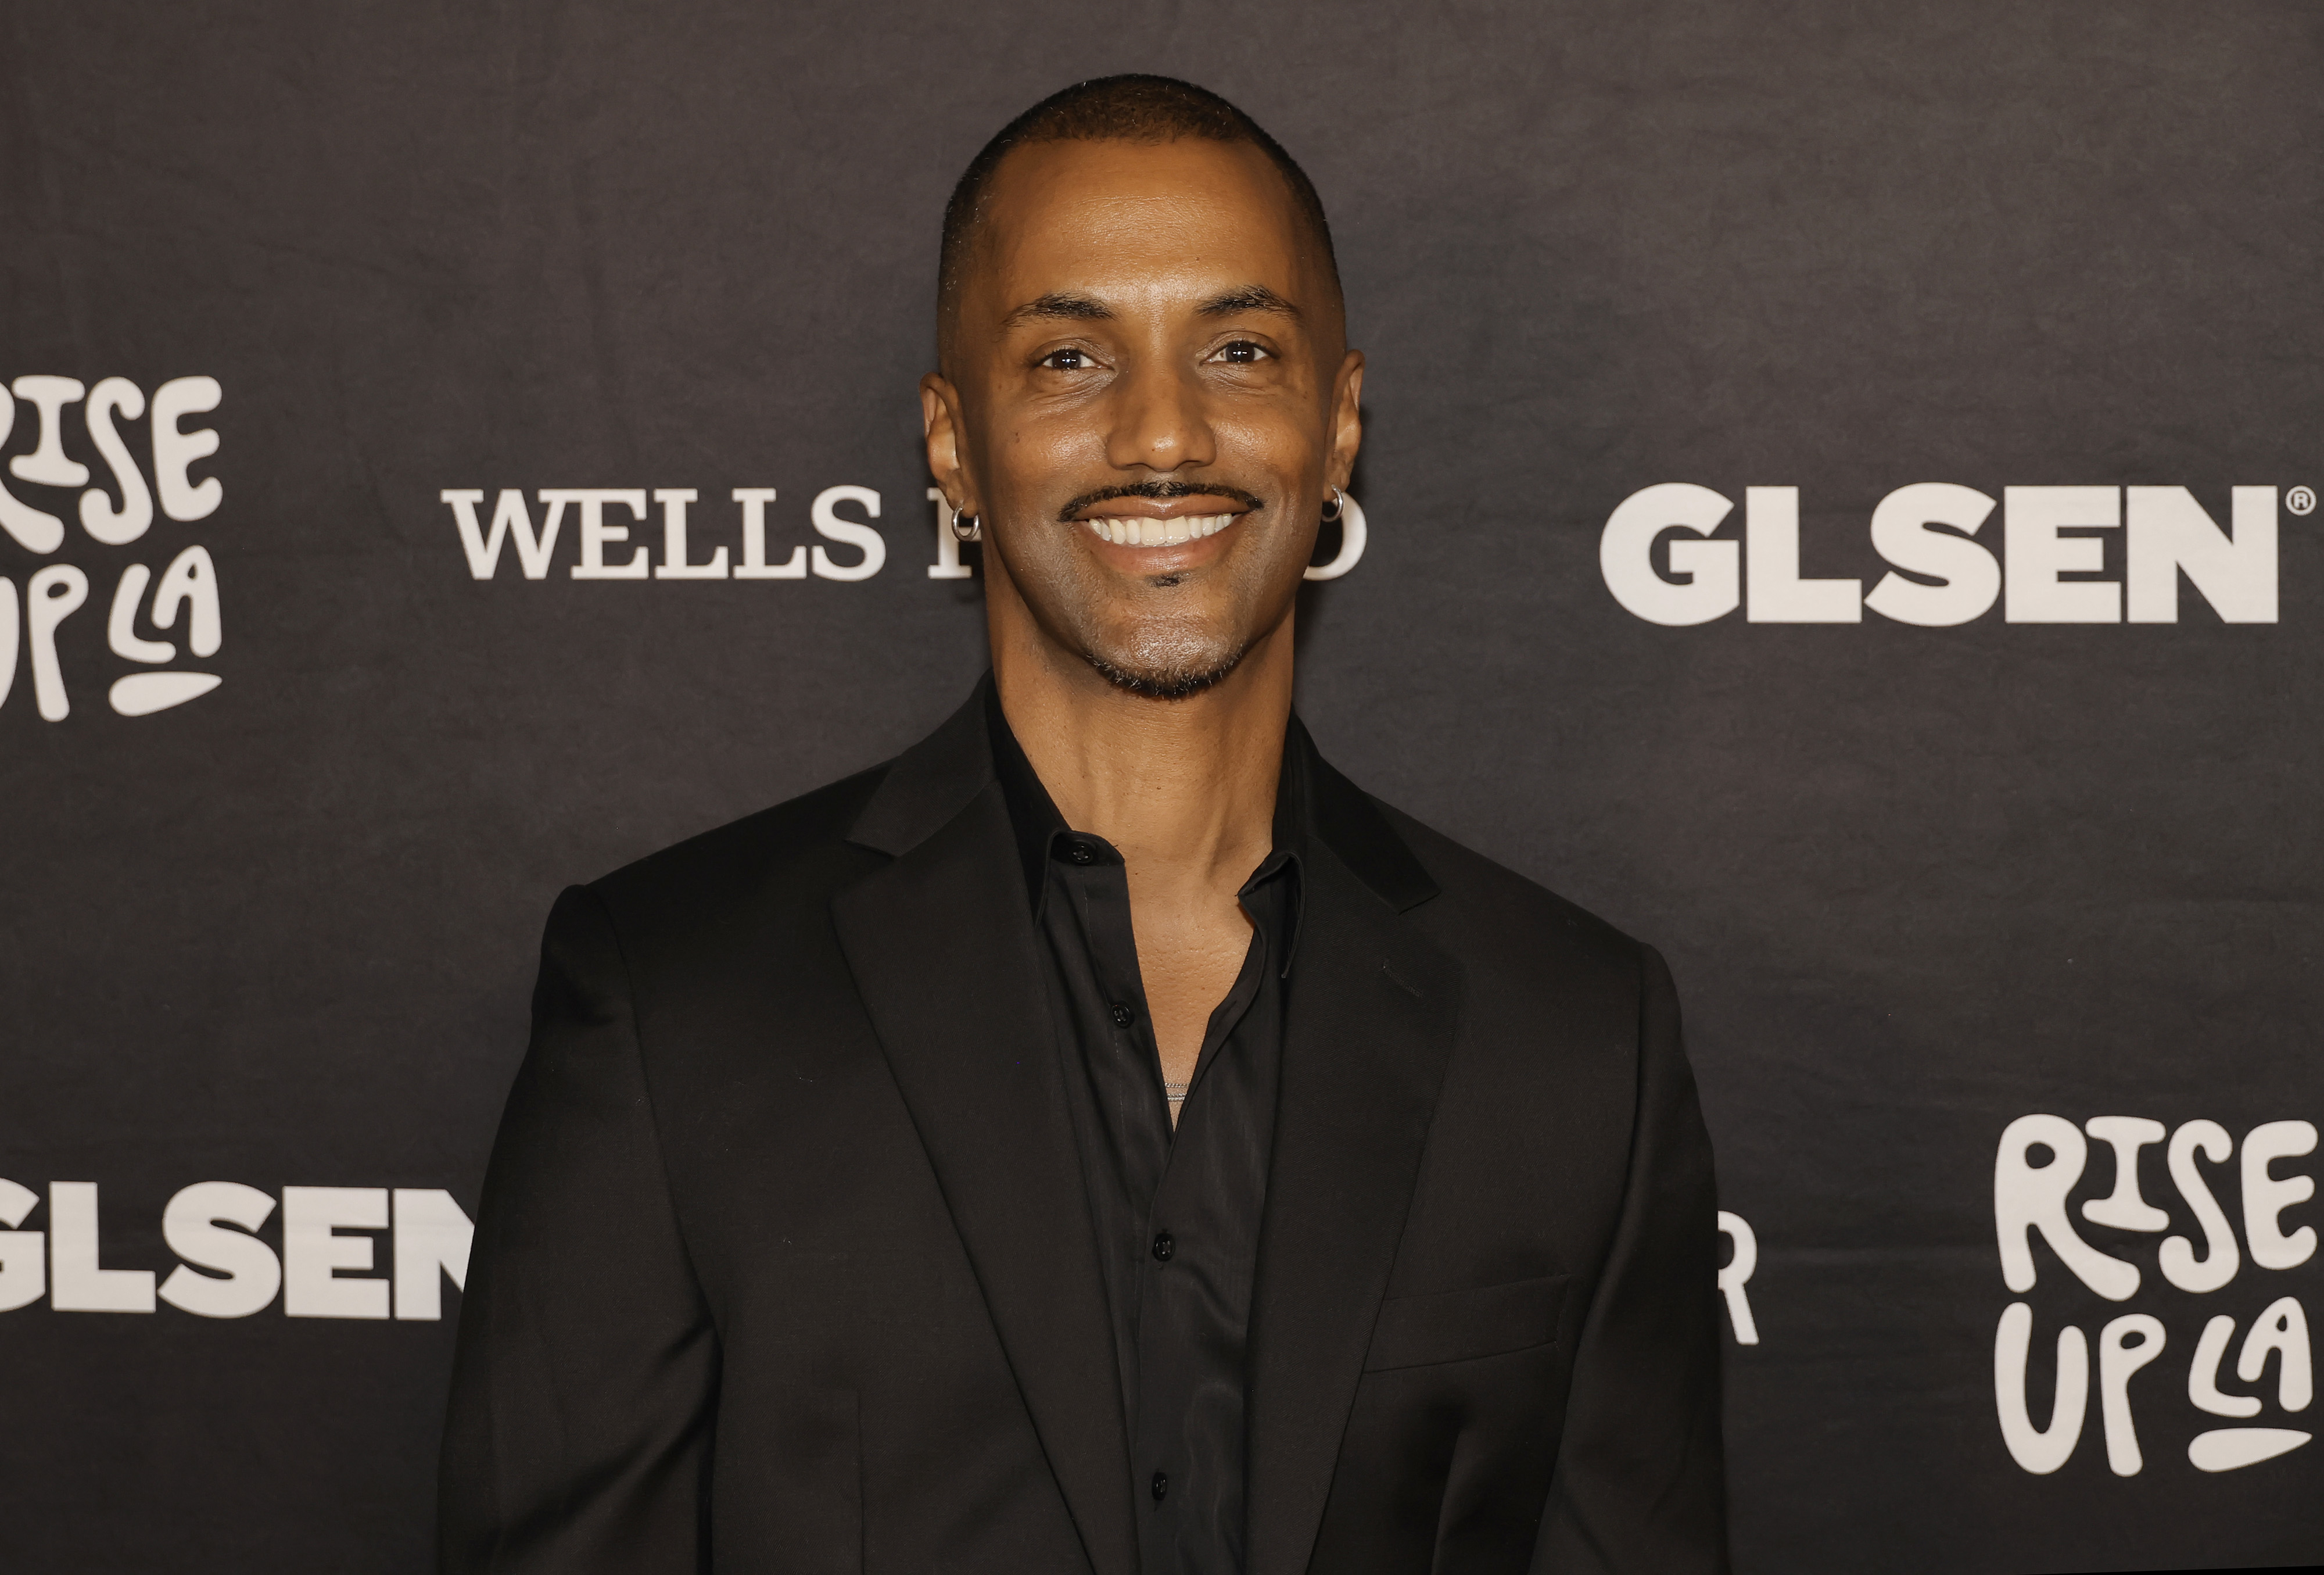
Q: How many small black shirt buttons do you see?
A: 4